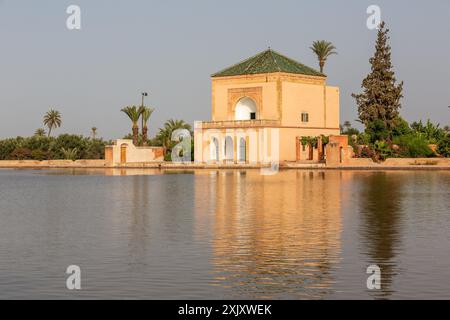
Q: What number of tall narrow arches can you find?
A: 3